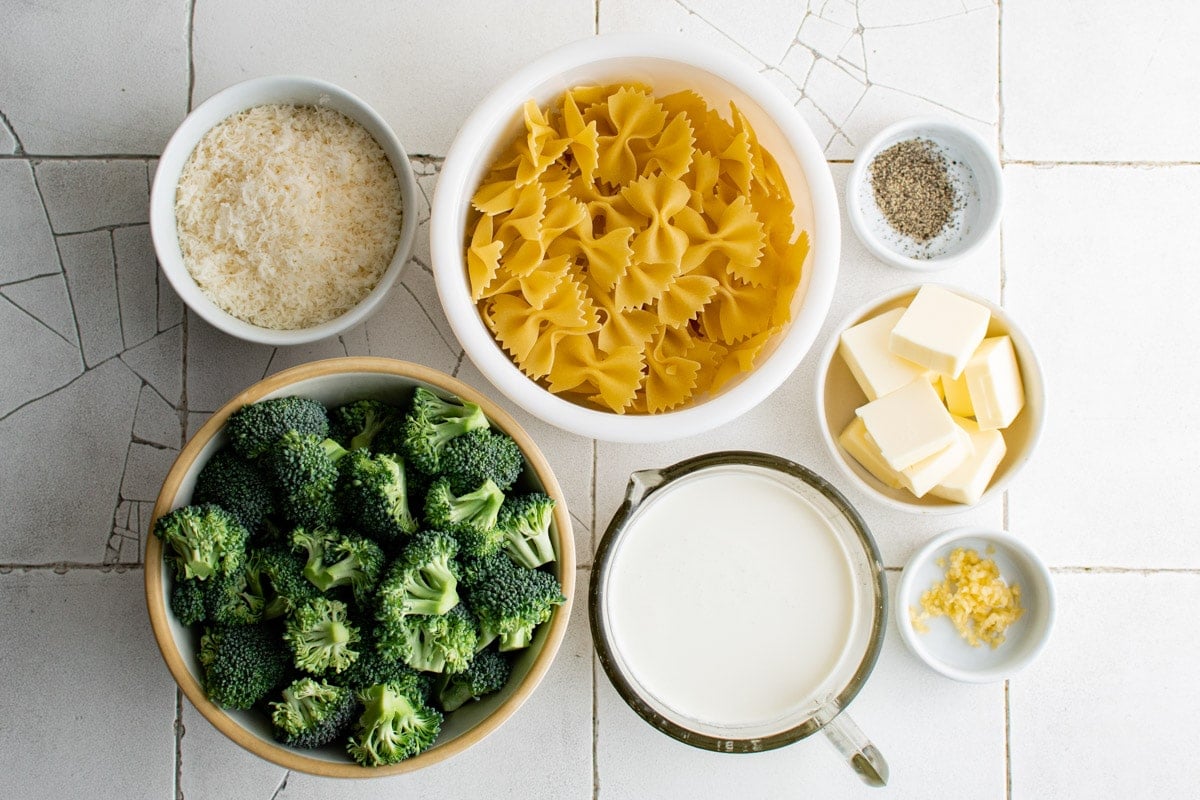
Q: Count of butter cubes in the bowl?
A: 8